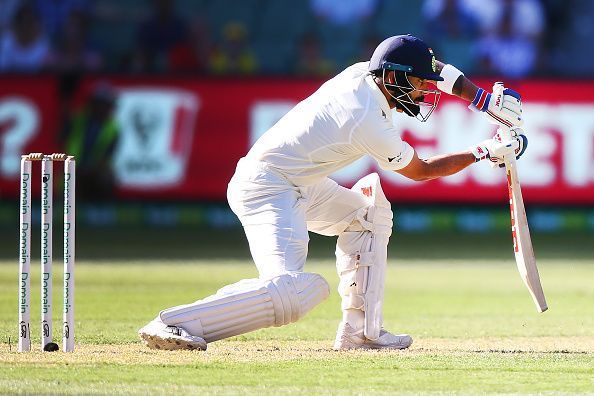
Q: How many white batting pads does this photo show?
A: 2